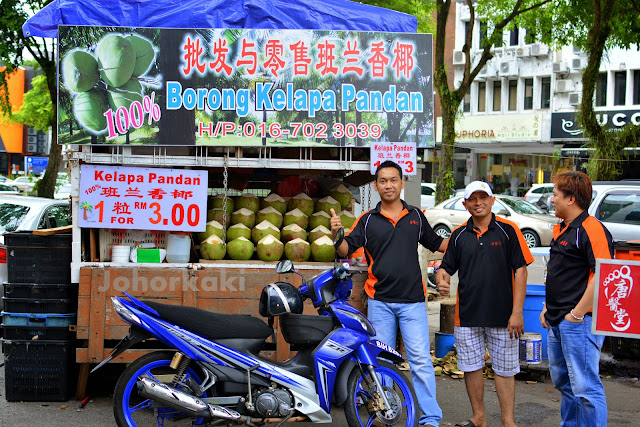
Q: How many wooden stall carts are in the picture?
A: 1